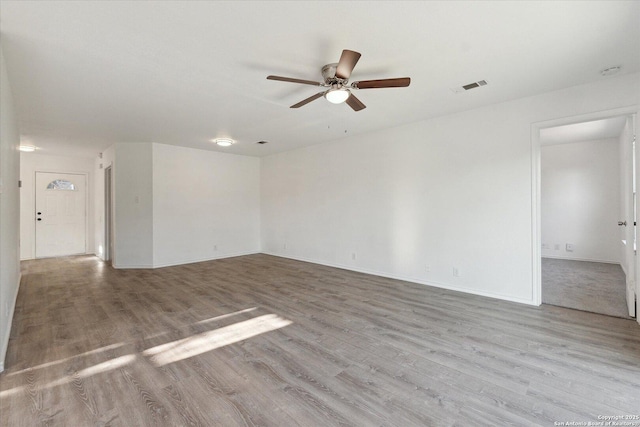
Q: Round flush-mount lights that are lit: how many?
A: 2